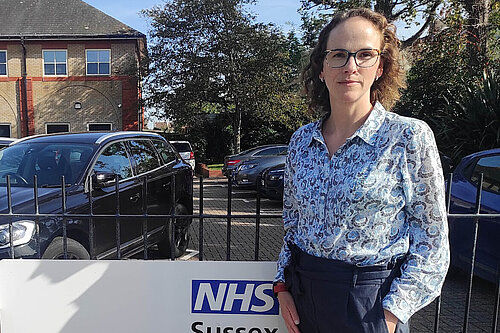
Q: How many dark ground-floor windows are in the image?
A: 3